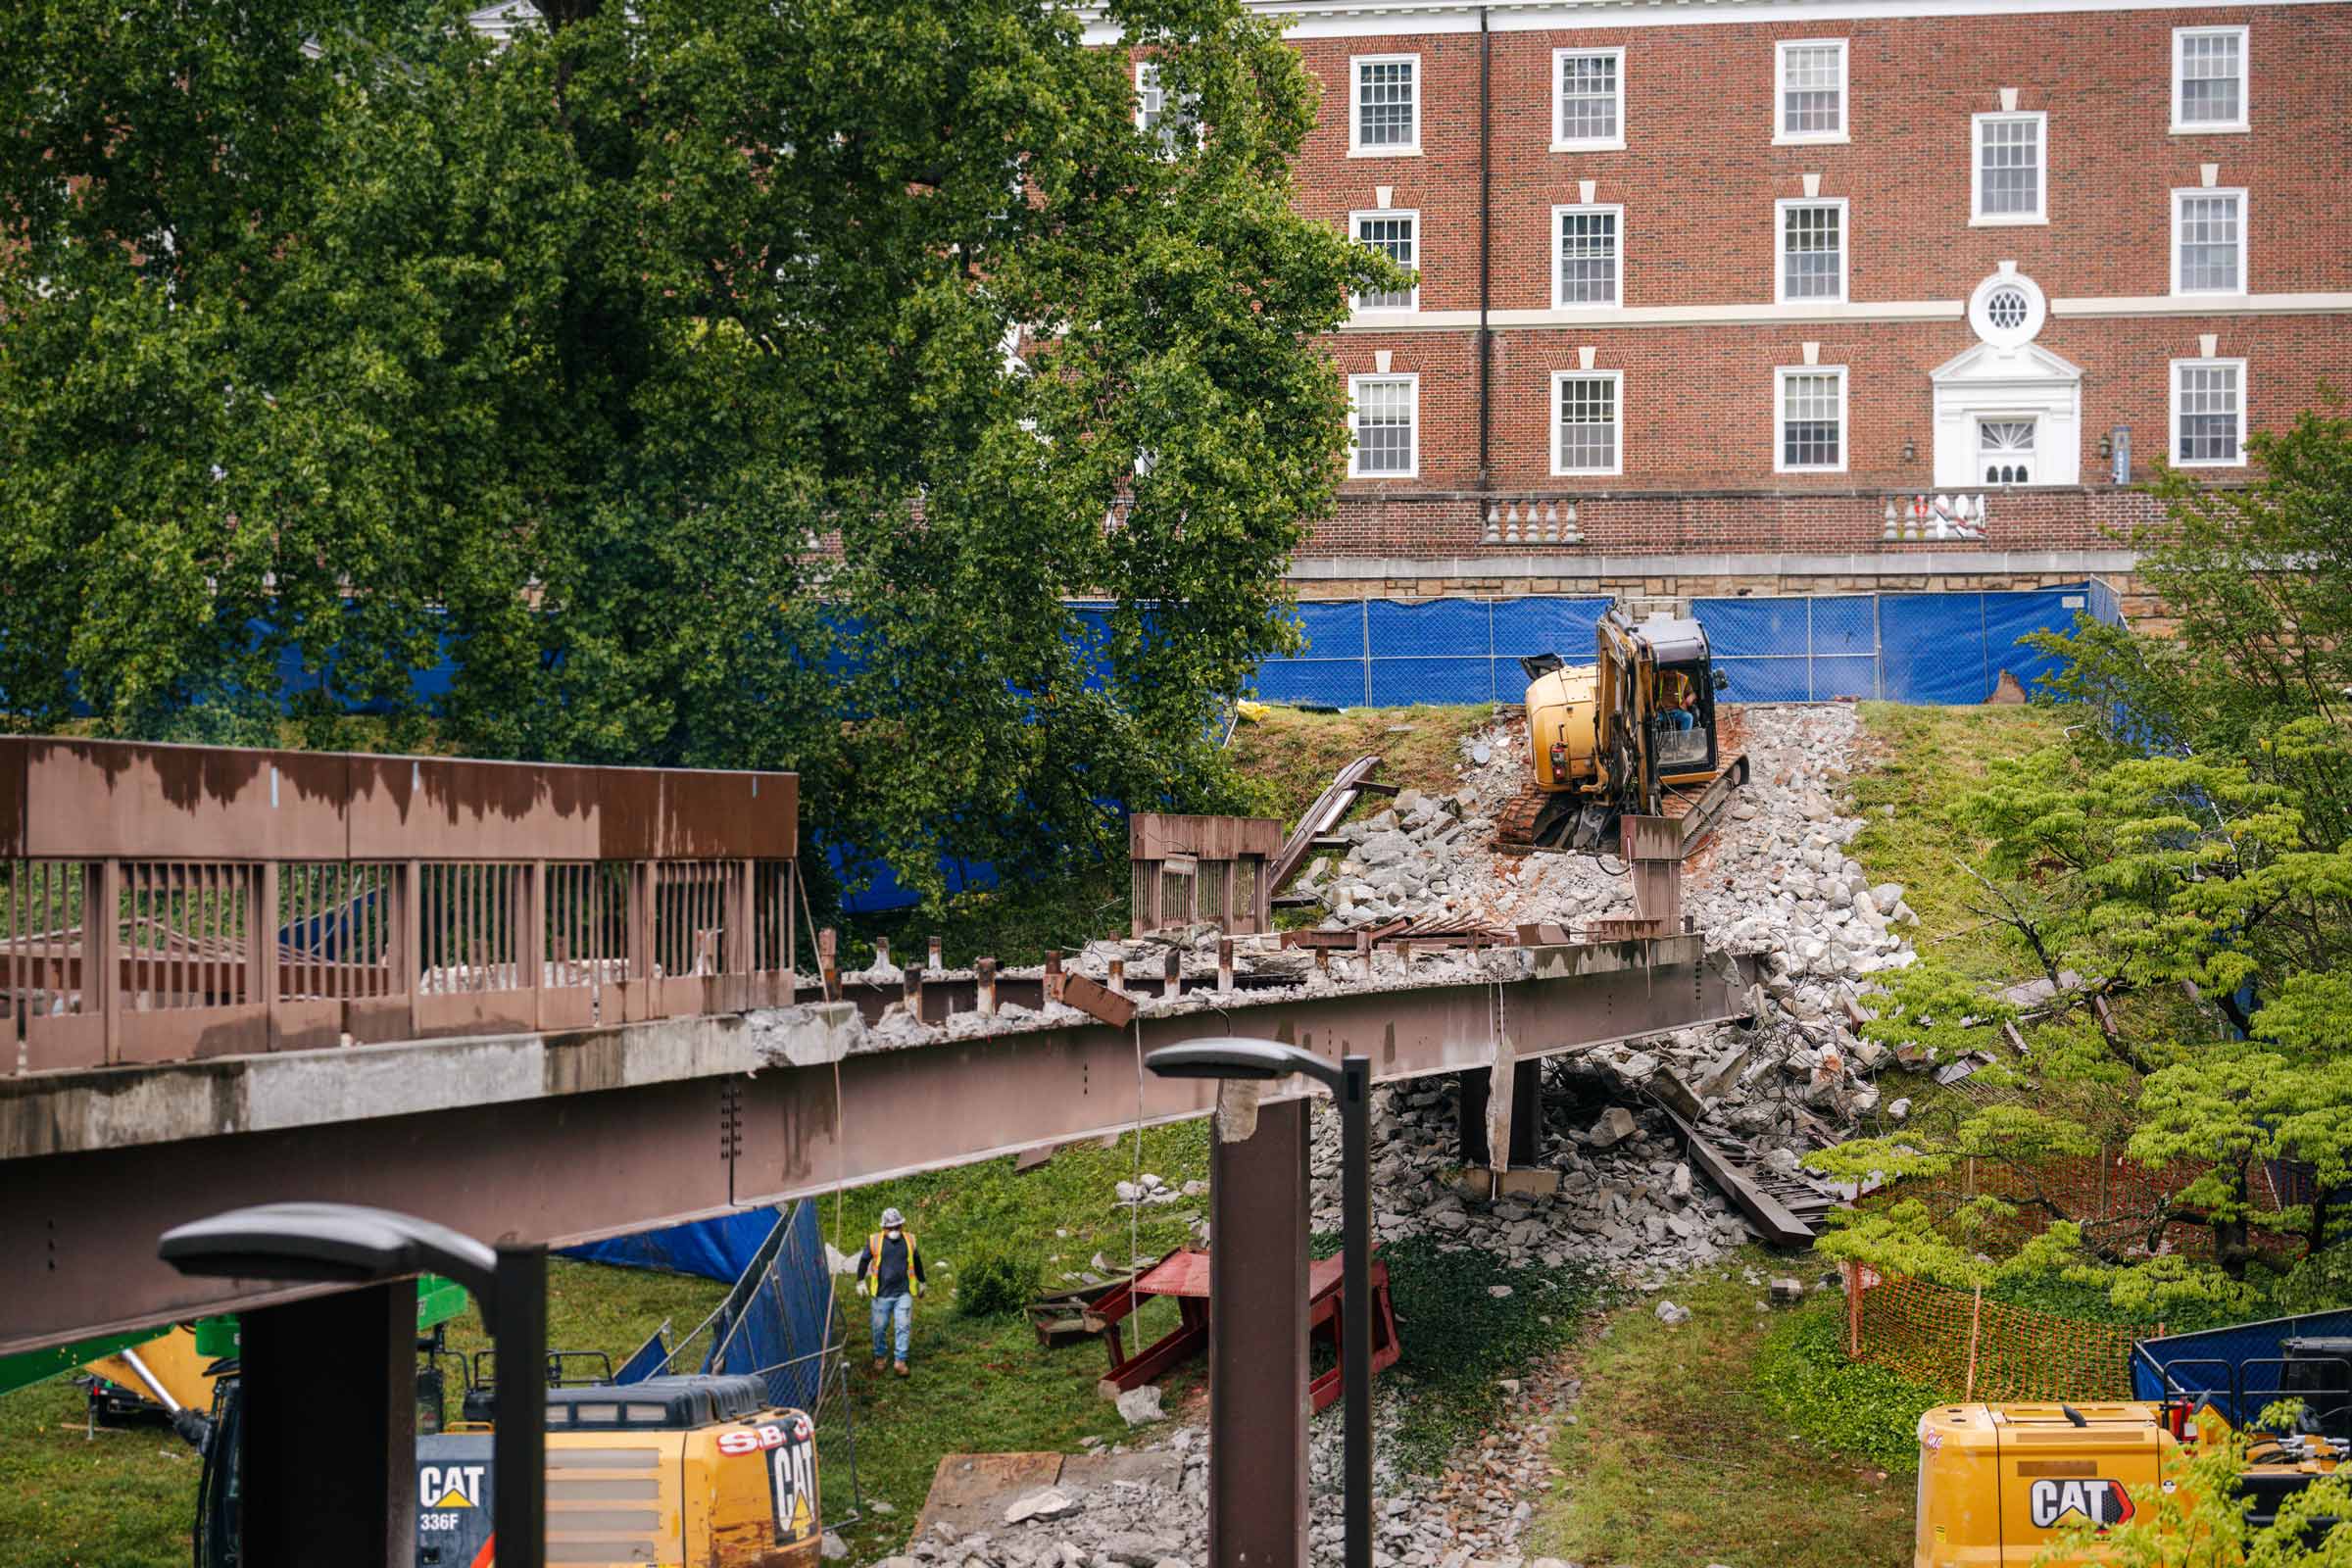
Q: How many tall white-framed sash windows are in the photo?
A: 14